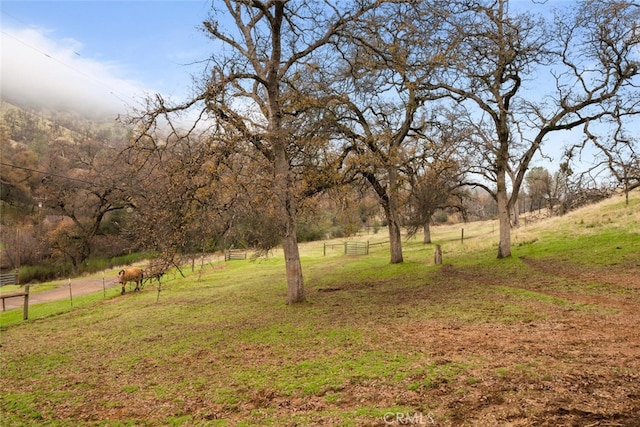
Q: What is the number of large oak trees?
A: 3